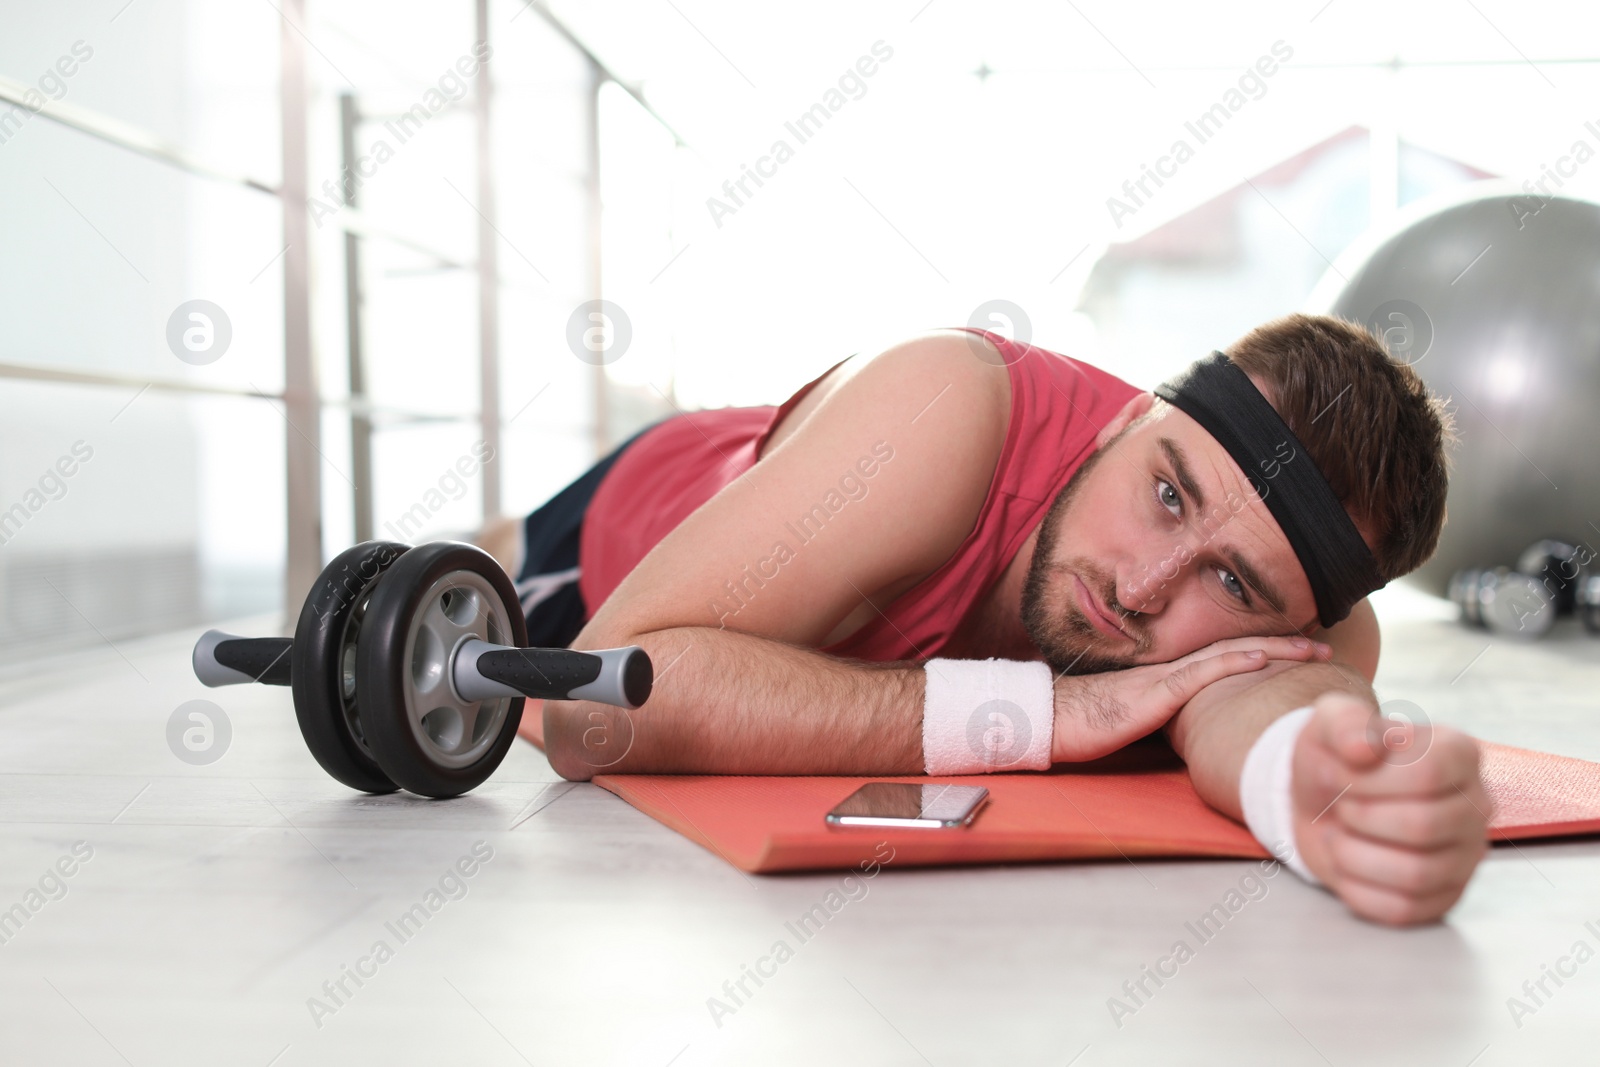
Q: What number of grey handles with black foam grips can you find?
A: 2